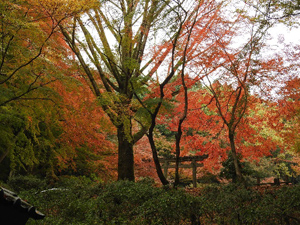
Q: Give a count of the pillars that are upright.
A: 2